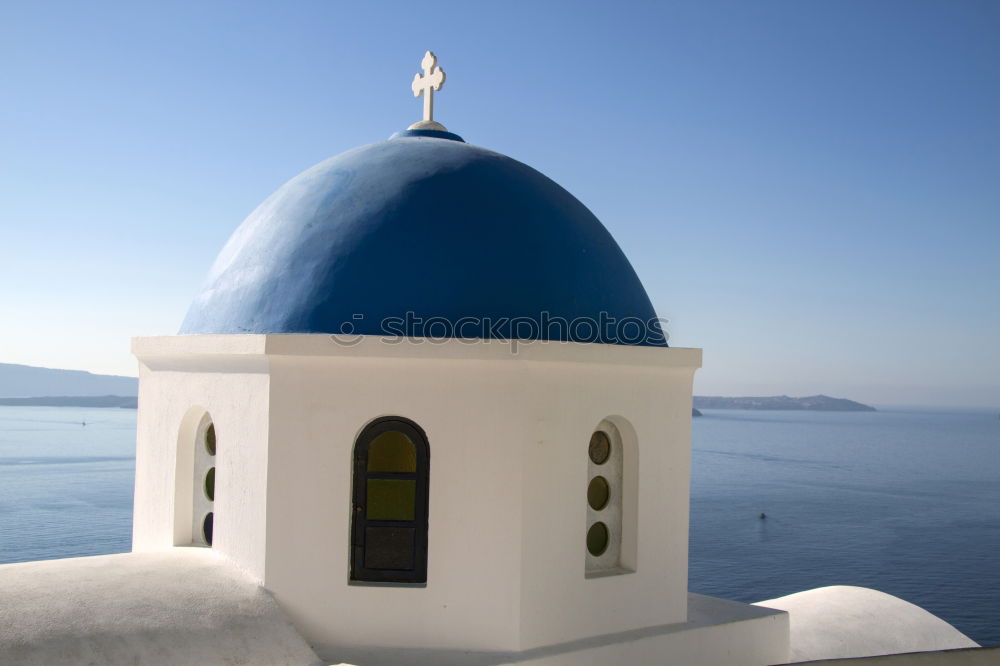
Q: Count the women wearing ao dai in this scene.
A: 0